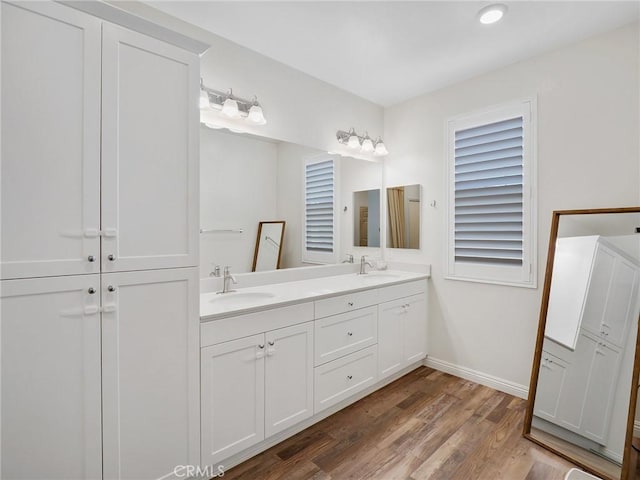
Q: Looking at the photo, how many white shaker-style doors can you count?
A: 8